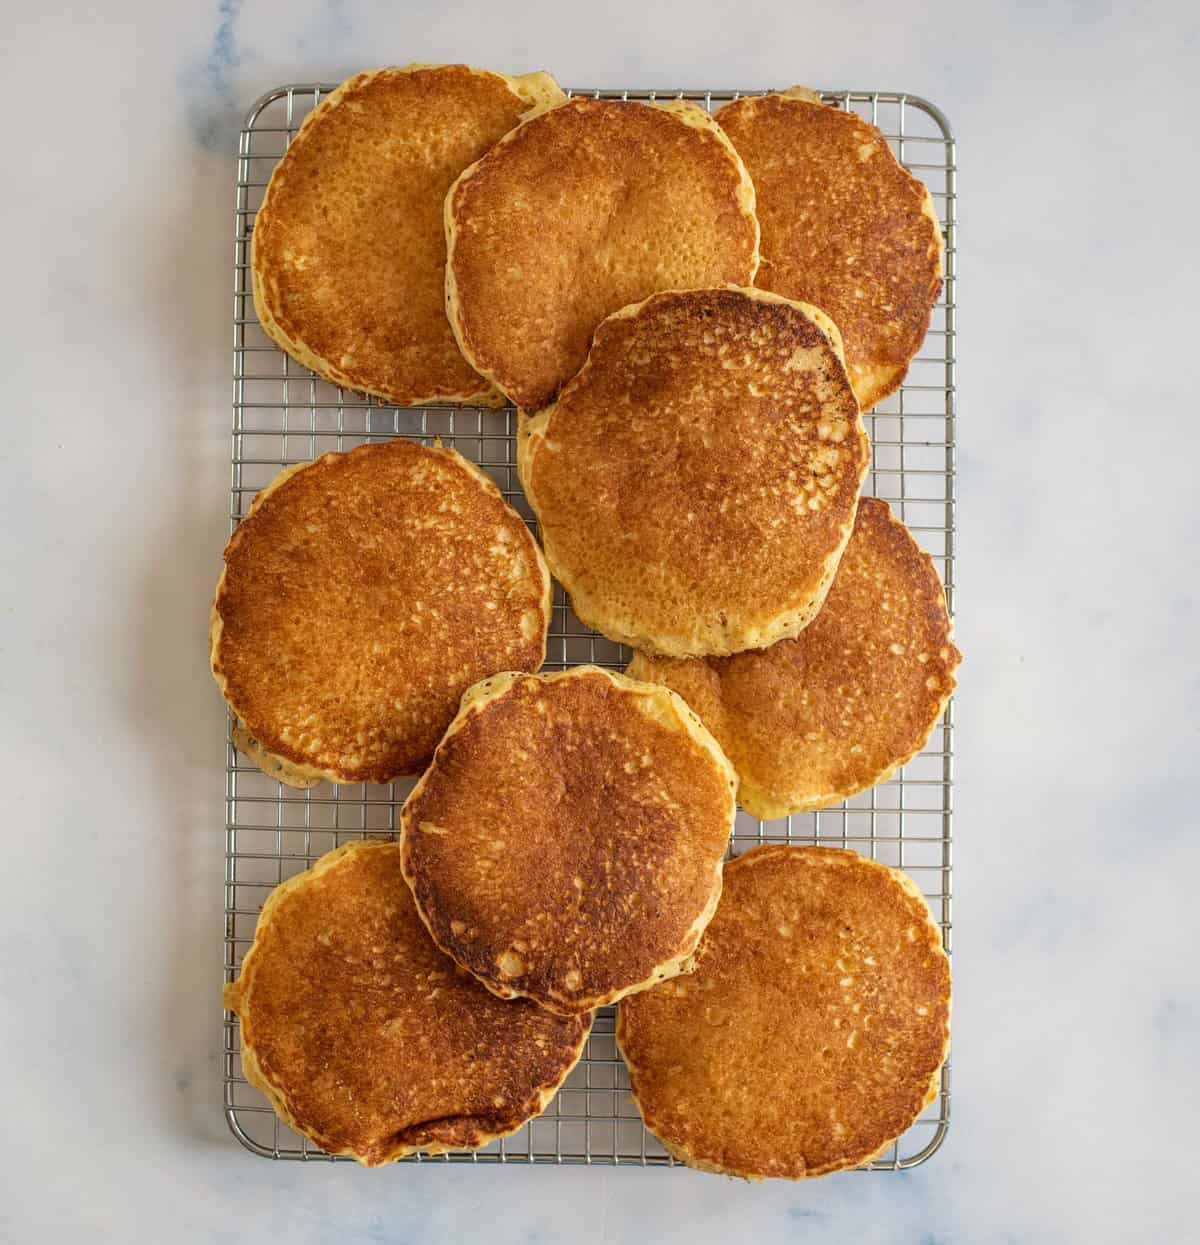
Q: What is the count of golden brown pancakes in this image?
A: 9